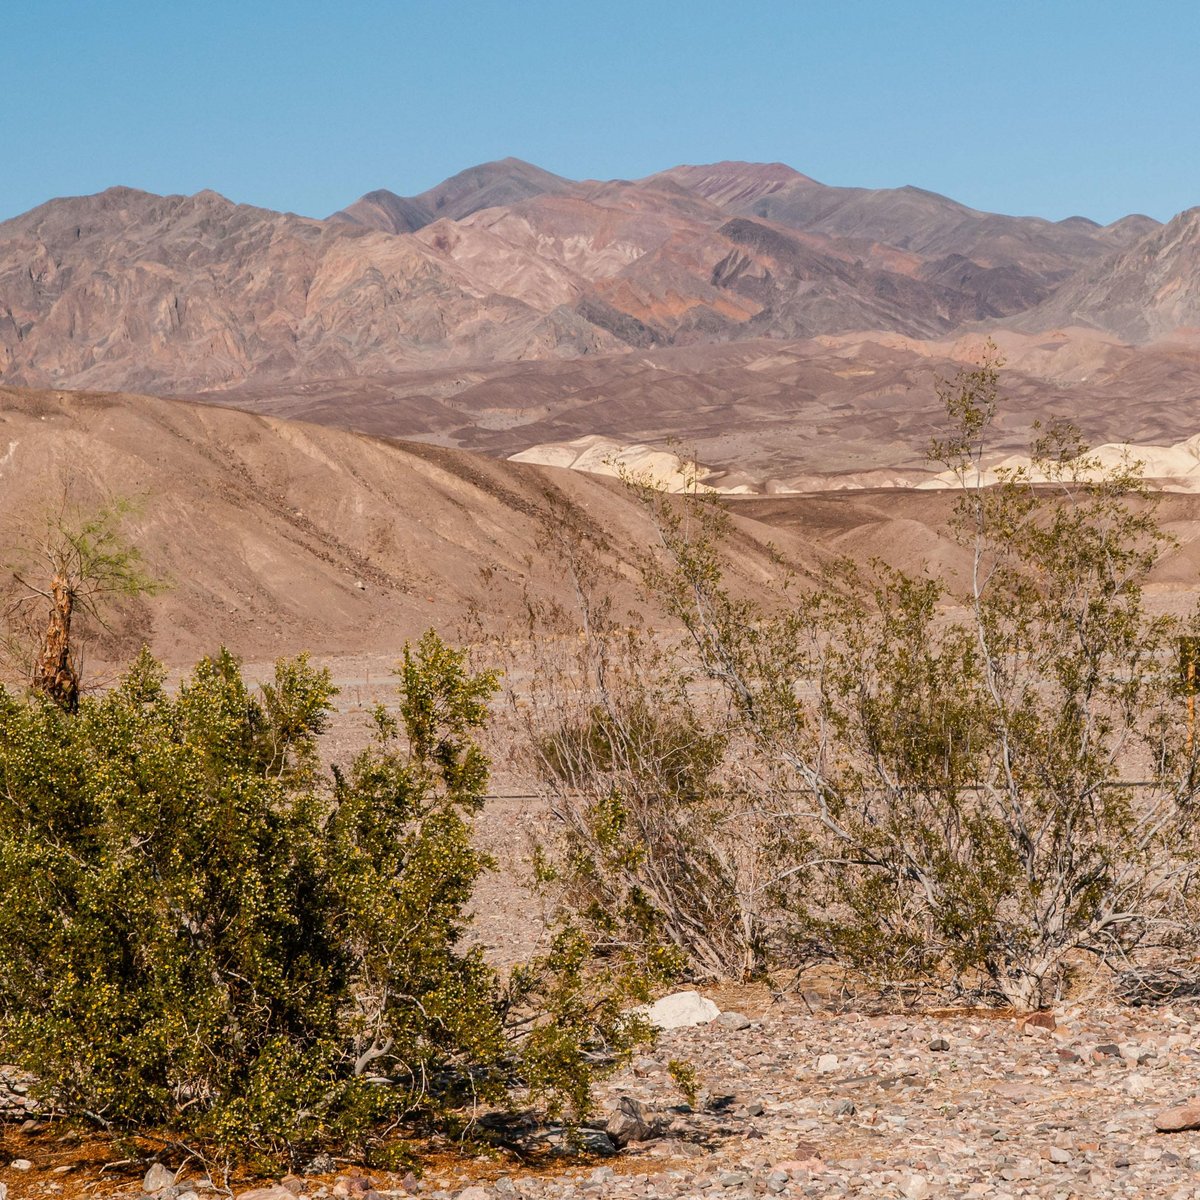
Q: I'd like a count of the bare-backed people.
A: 0